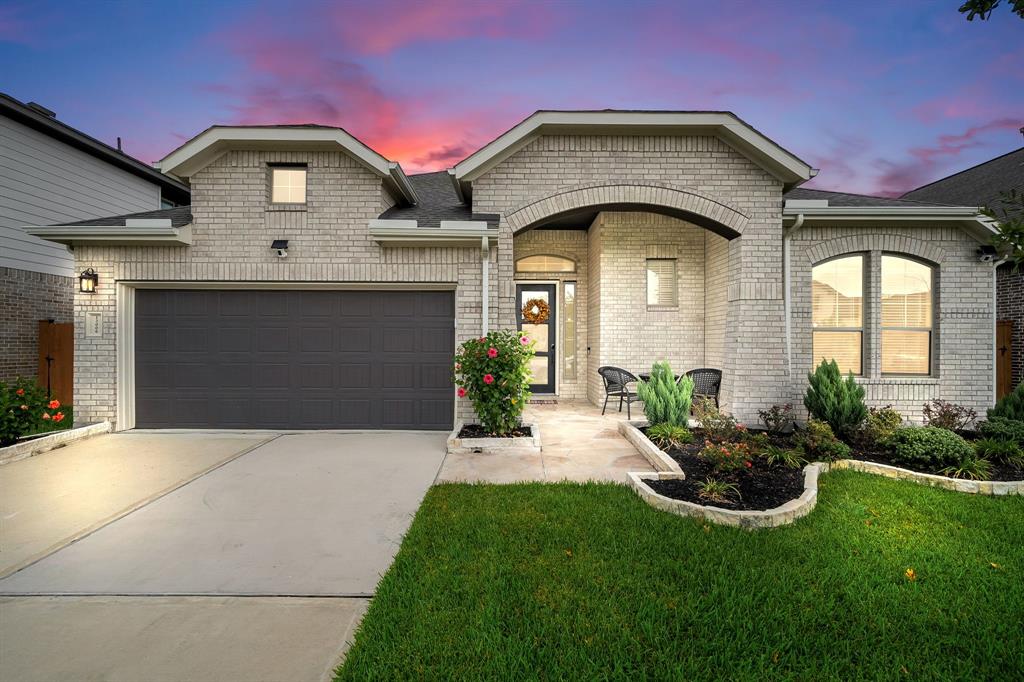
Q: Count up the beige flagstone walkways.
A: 1